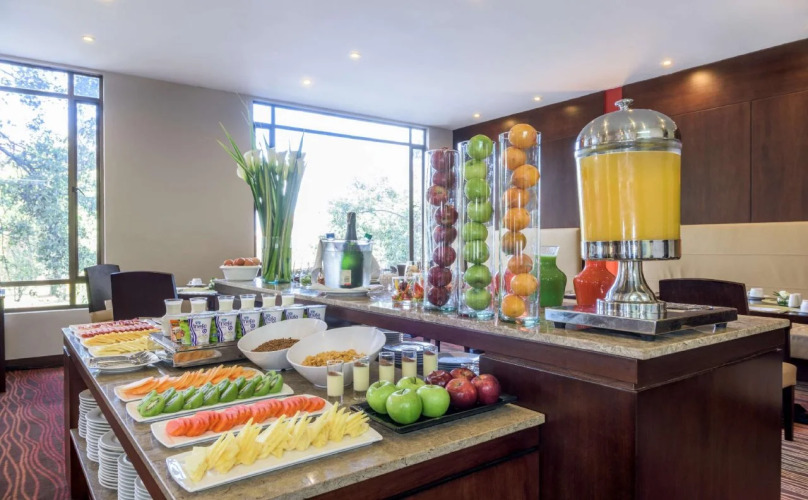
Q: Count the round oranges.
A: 9